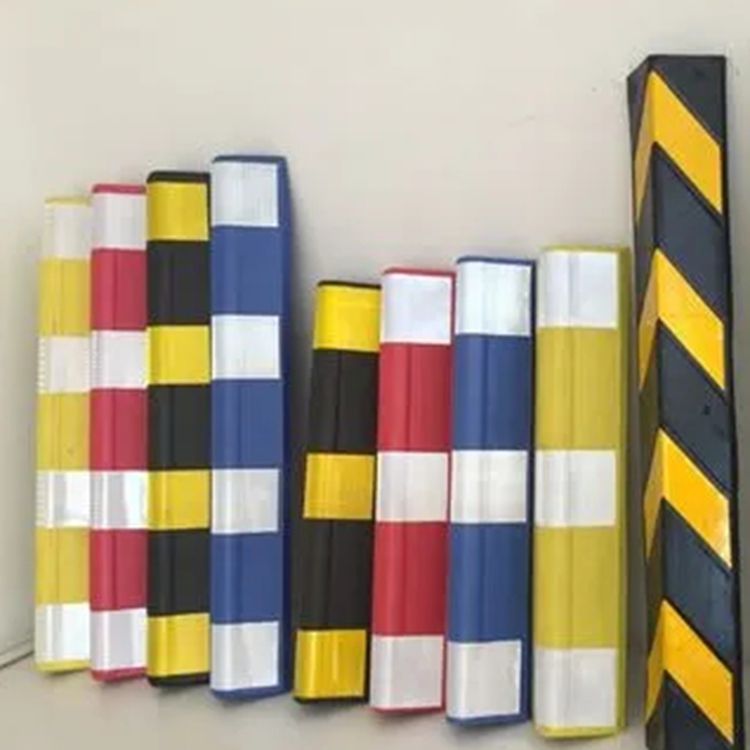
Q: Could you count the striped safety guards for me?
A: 9